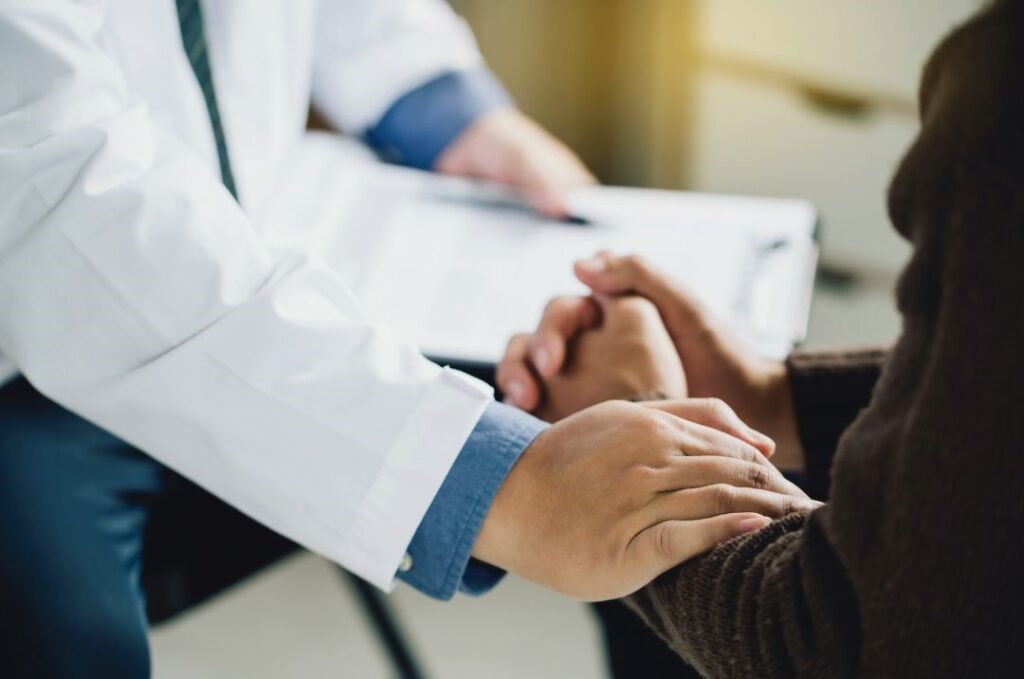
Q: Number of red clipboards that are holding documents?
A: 0